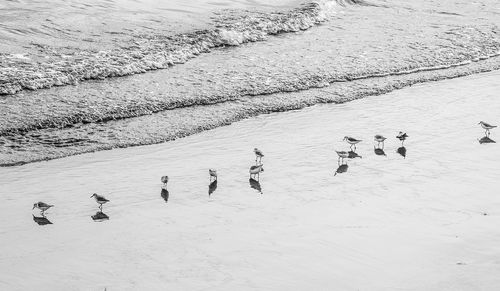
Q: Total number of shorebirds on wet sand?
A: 11